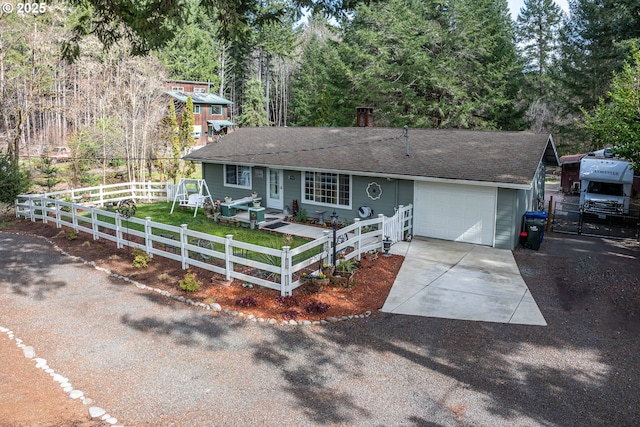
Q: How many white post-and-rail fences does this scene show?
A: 1